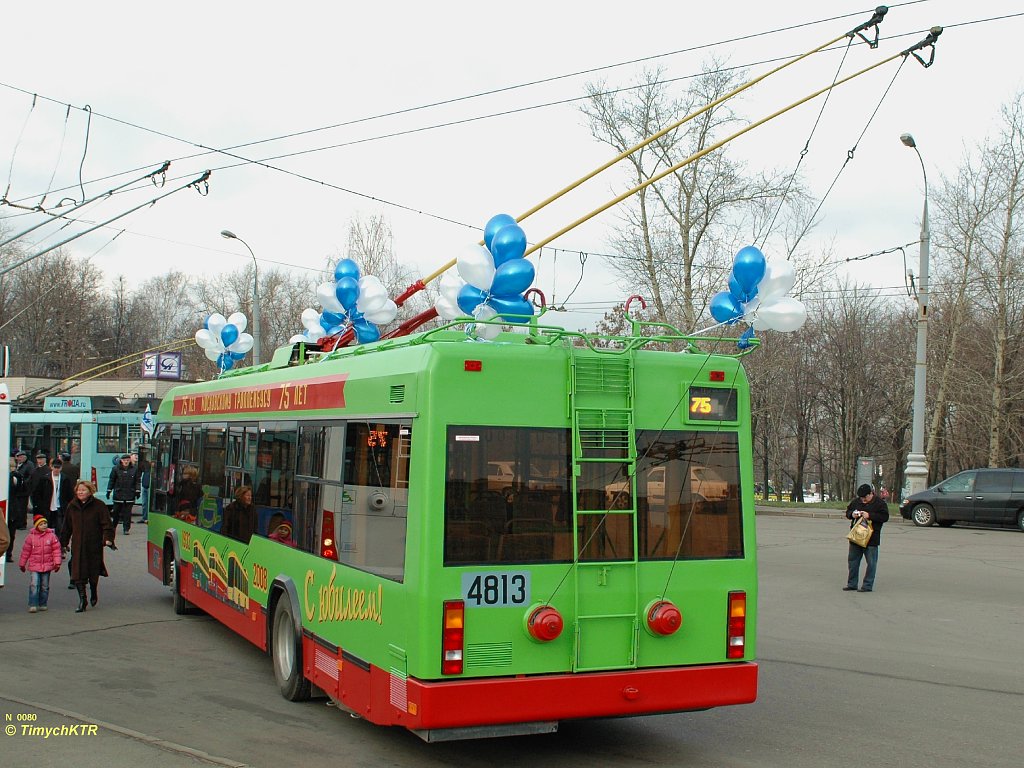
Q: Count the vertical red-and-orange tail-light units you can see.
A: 2